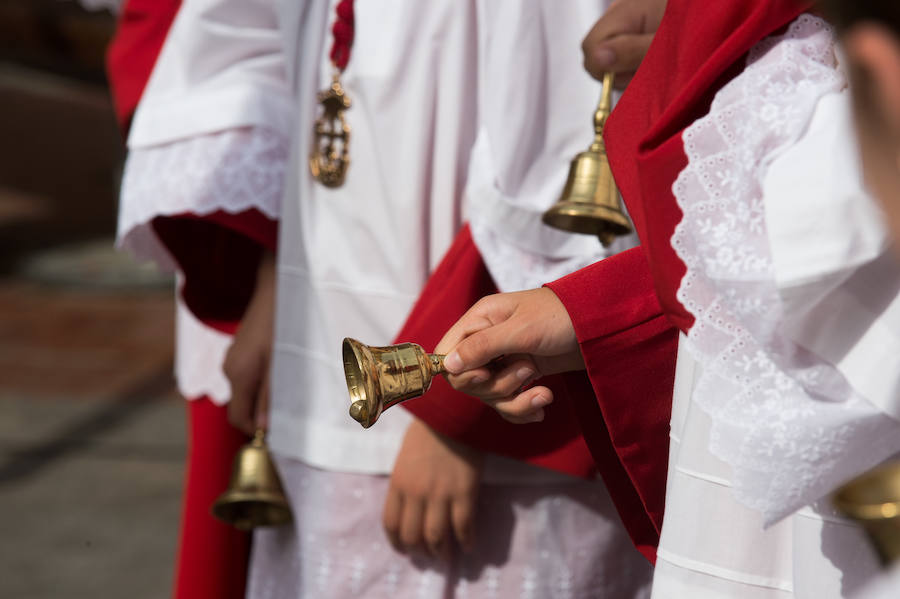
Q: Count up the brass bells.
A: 4